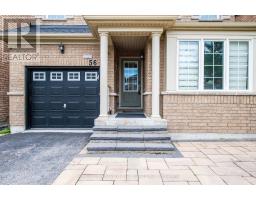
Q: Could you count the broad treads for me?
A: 3